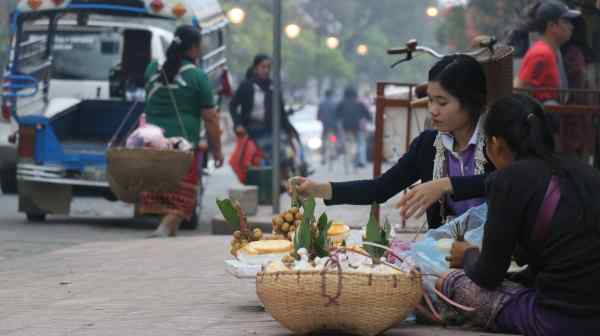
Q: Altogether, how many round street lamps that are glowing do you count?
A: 5